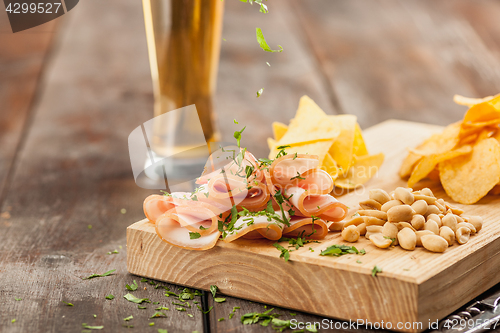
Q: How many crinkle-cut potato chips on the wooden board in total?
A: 0